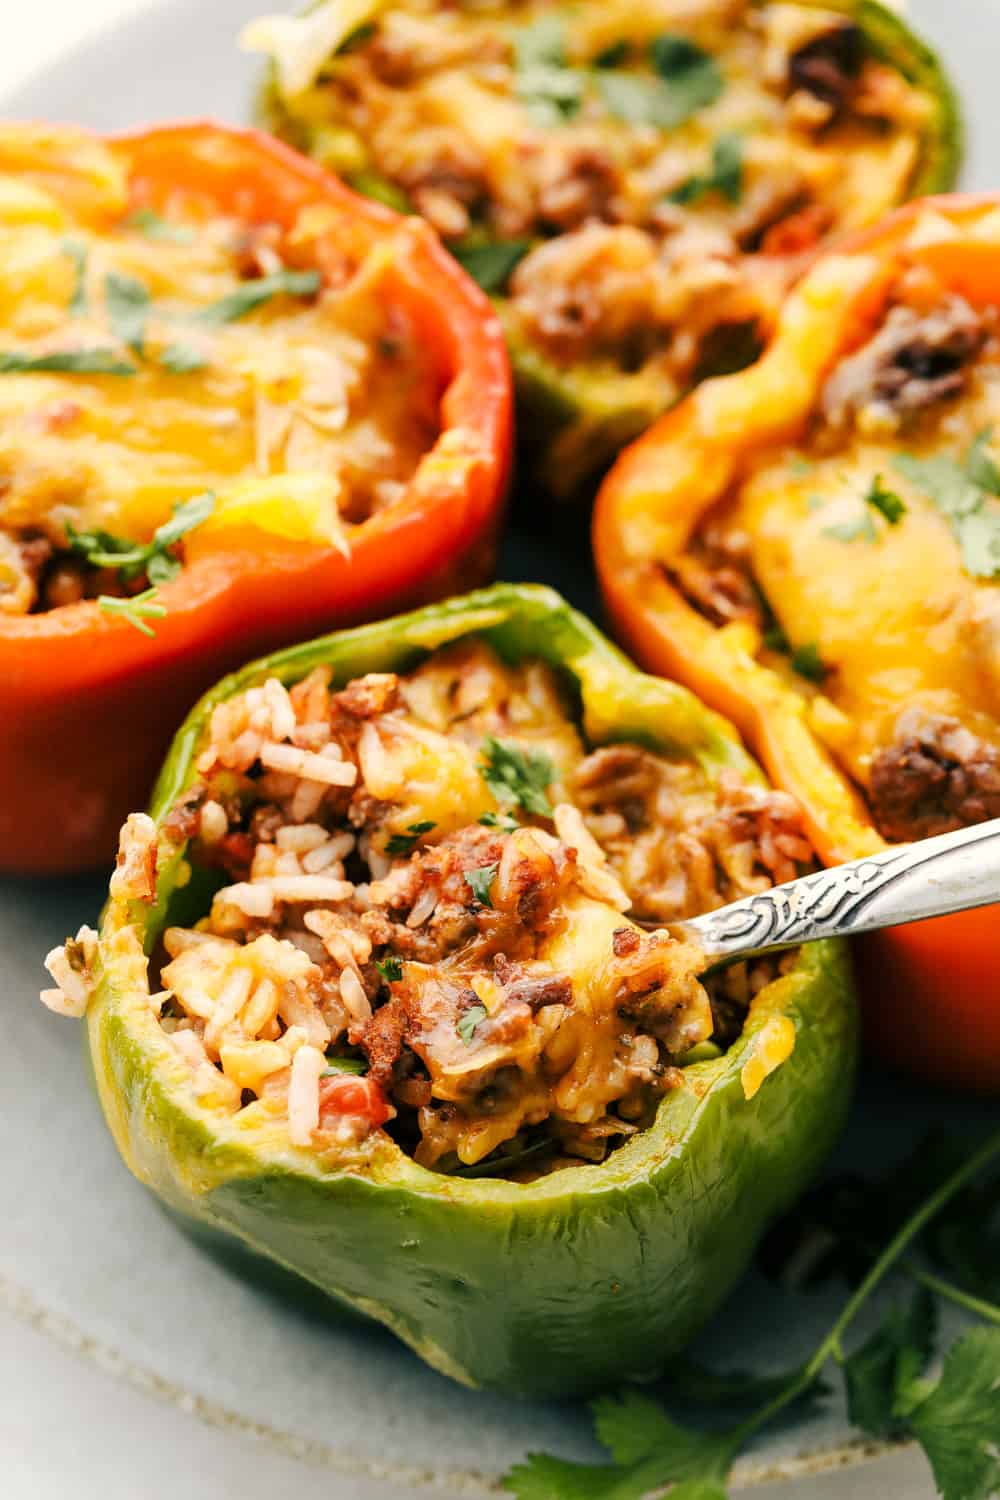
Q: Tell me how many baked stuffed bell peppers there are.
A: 4